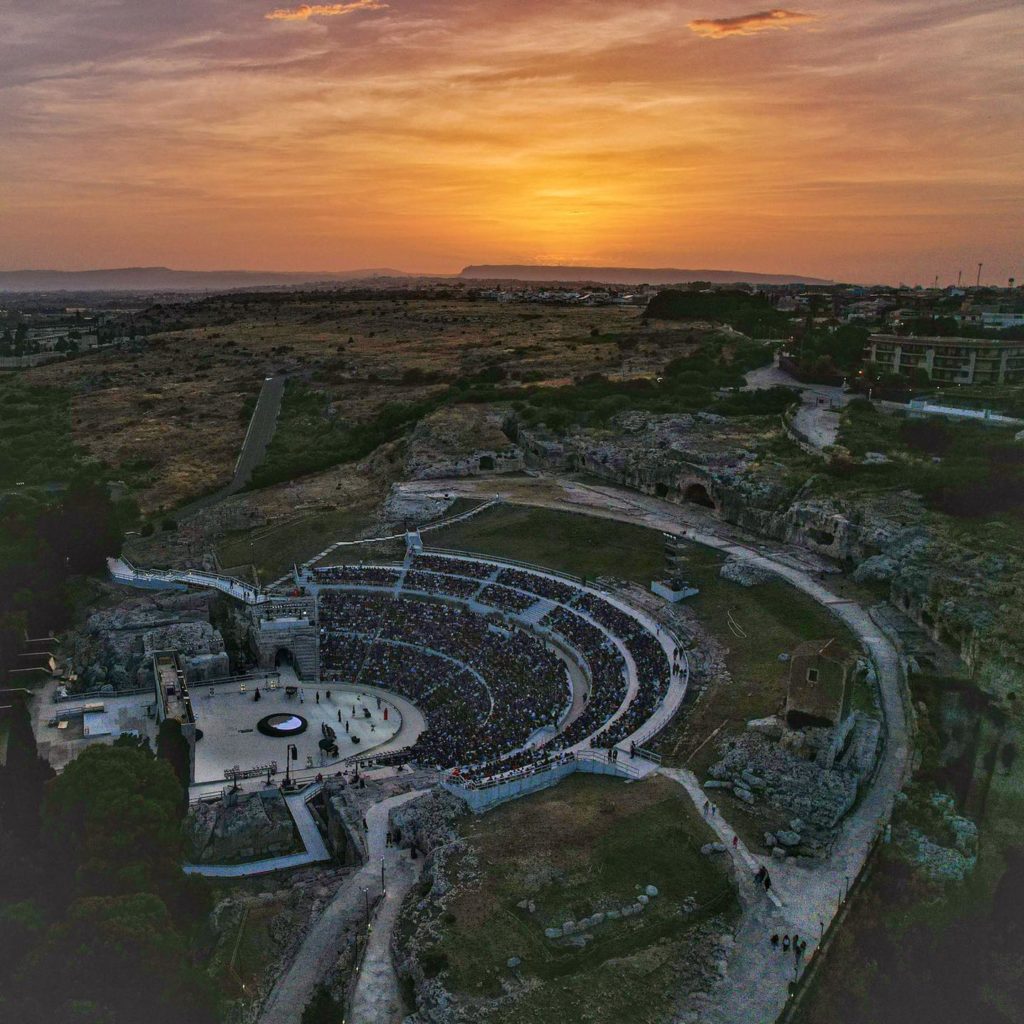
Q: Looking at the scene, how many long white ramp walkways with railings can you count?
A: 2